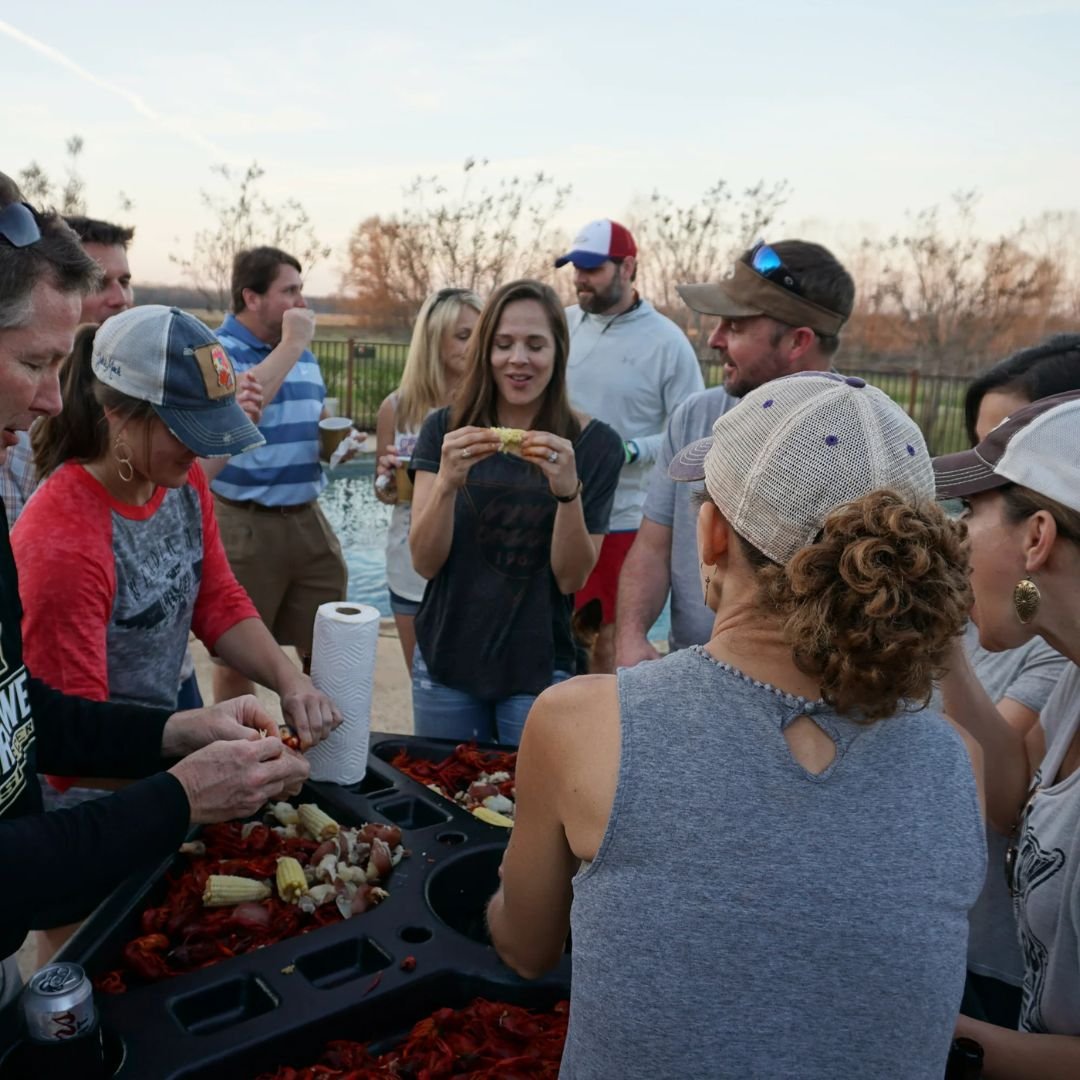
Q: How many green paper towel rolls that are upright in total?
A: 0